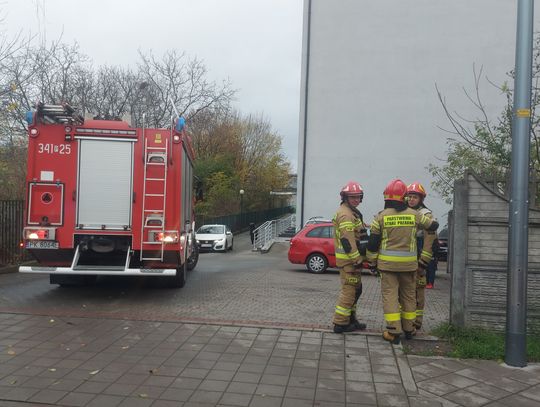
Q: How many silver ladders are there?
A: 1